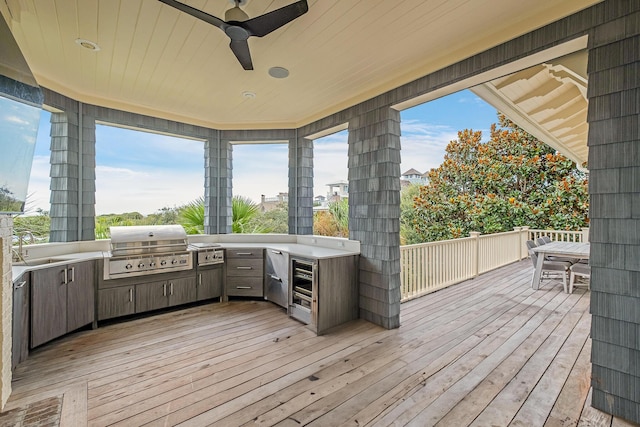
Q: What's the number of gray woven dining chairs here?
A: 4